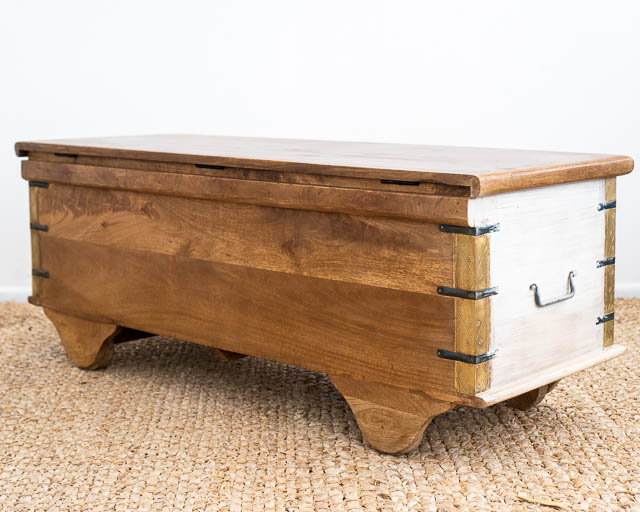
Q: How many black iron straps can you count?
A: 9